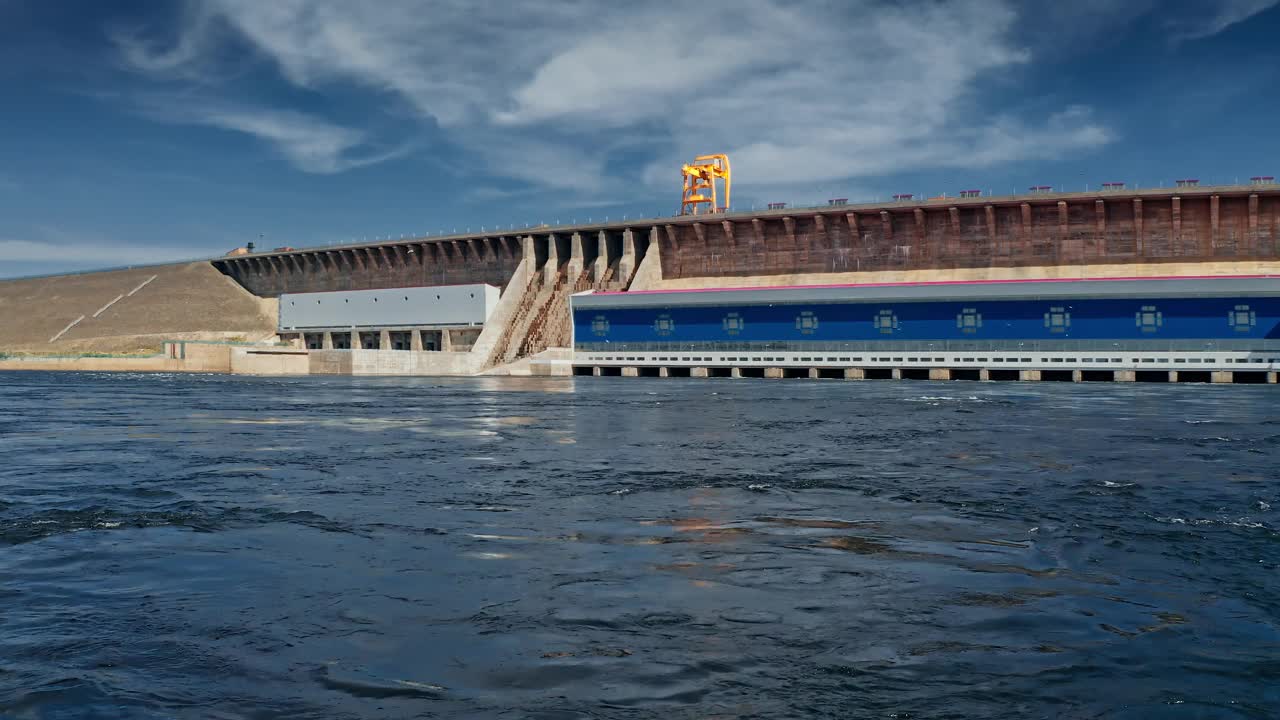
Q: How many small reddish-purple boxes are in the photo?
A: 8